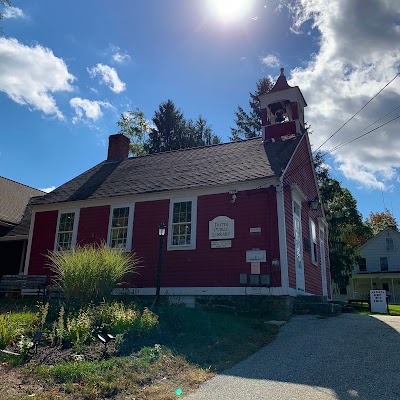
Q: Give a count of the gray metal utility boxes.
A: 3